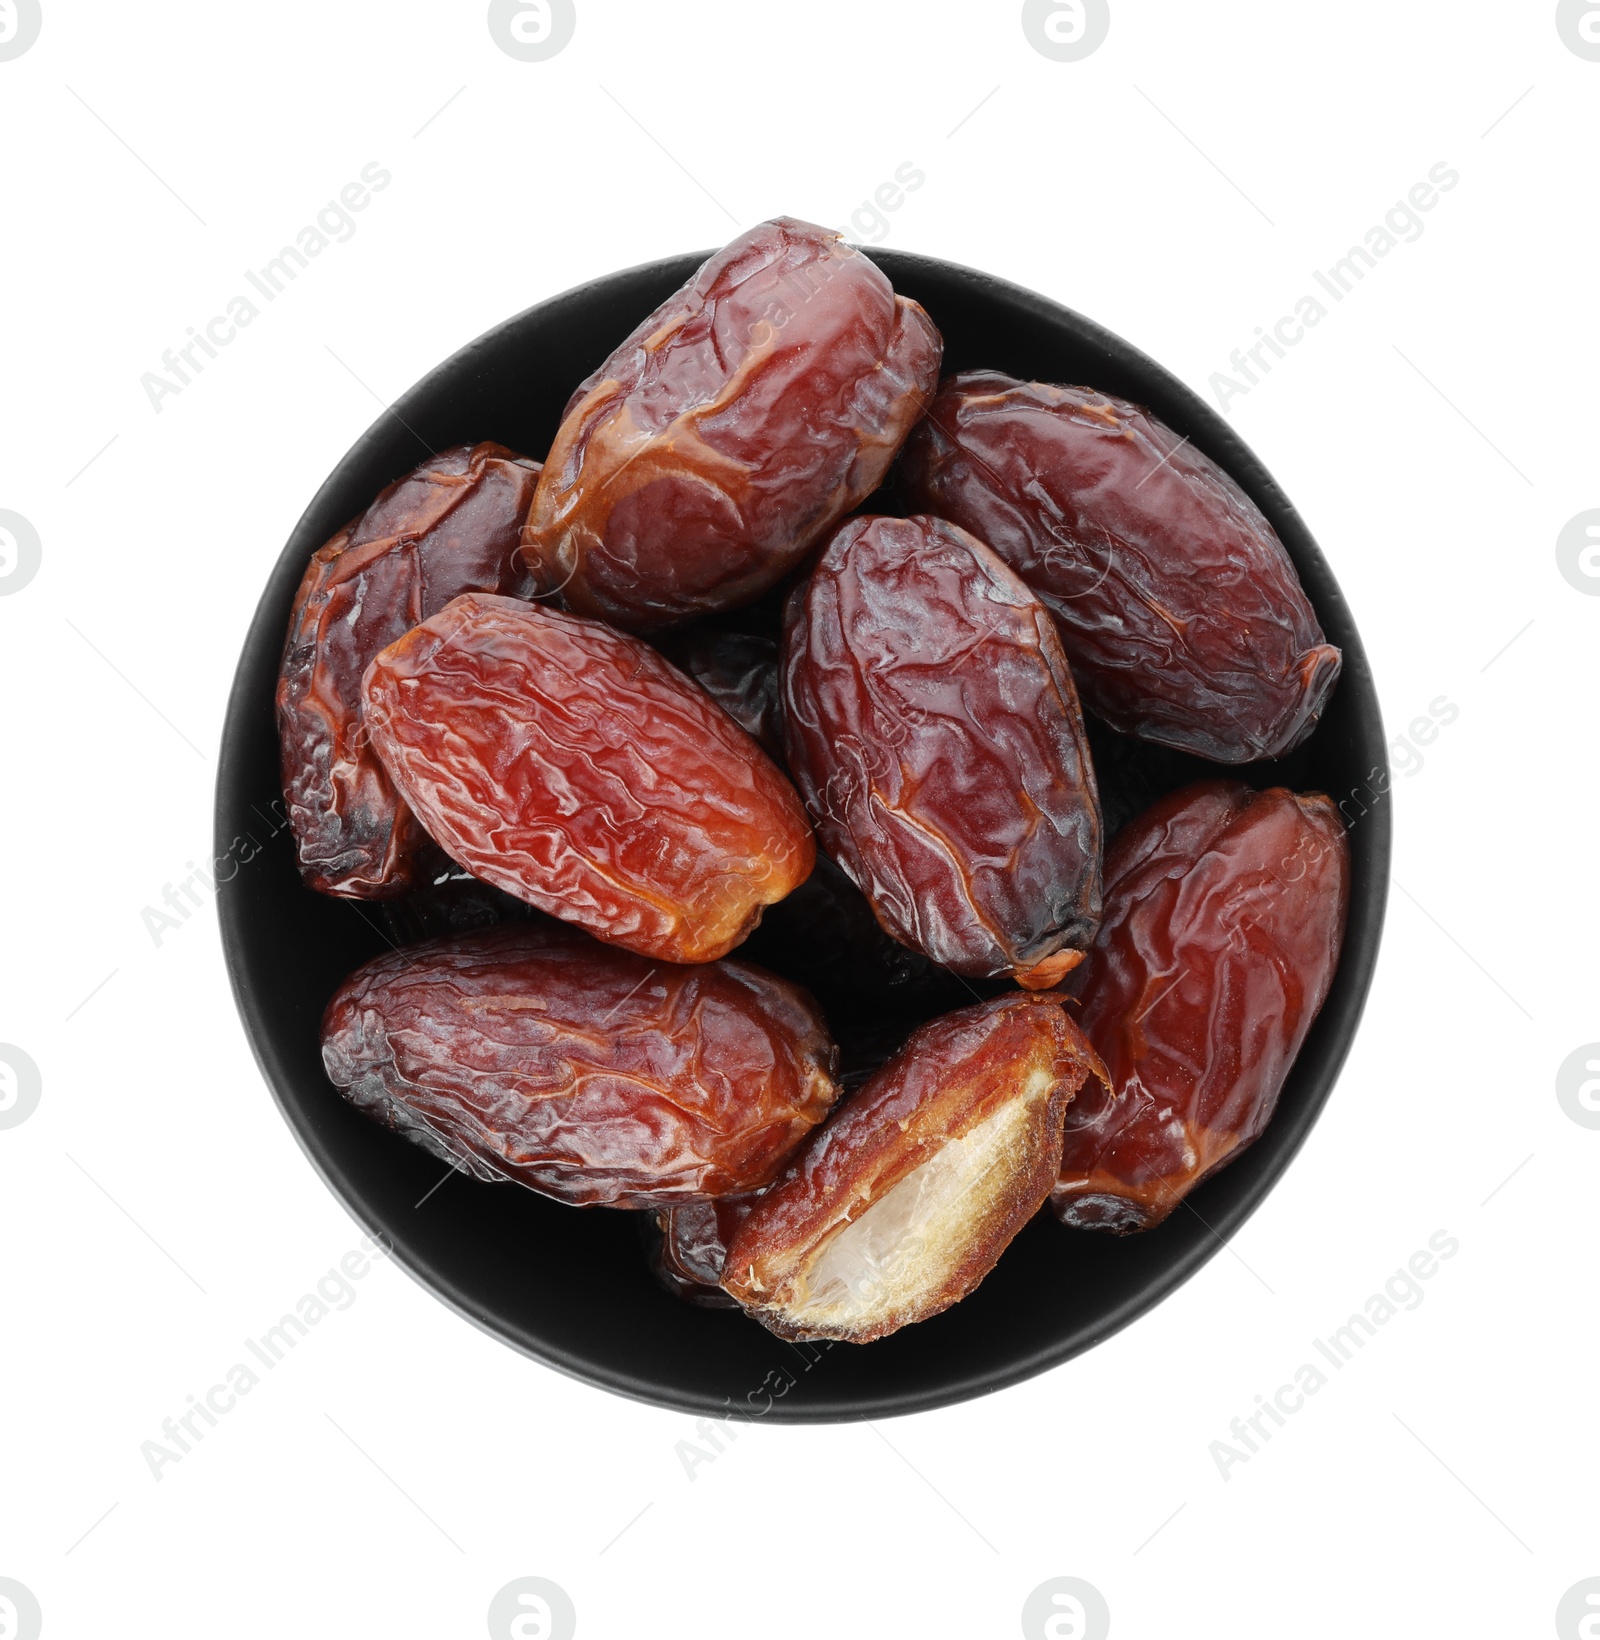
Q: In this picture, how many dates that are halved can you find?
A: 1